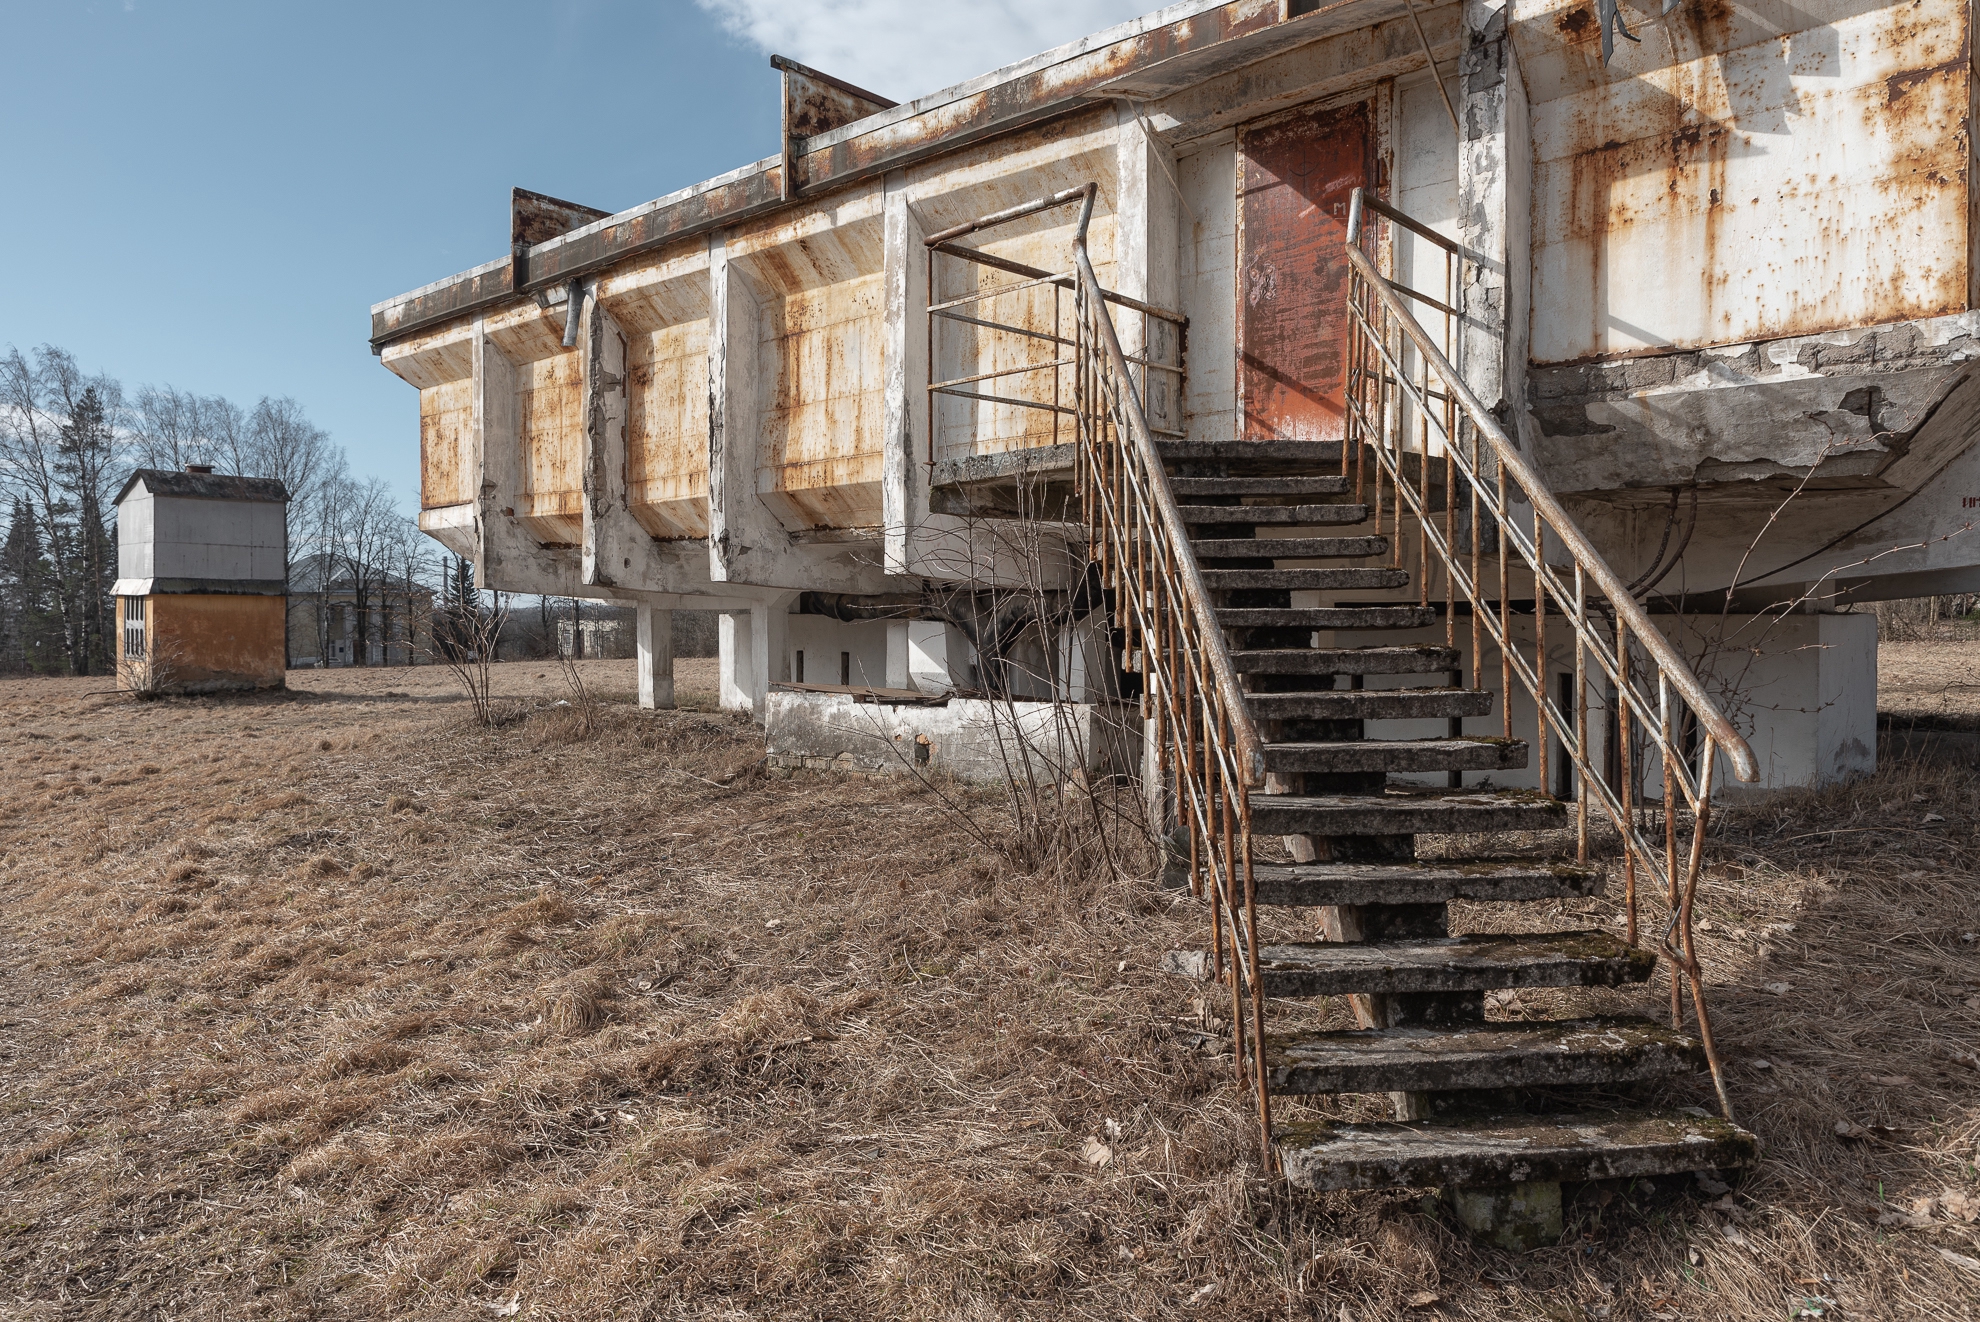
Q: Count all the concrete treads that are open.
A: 13